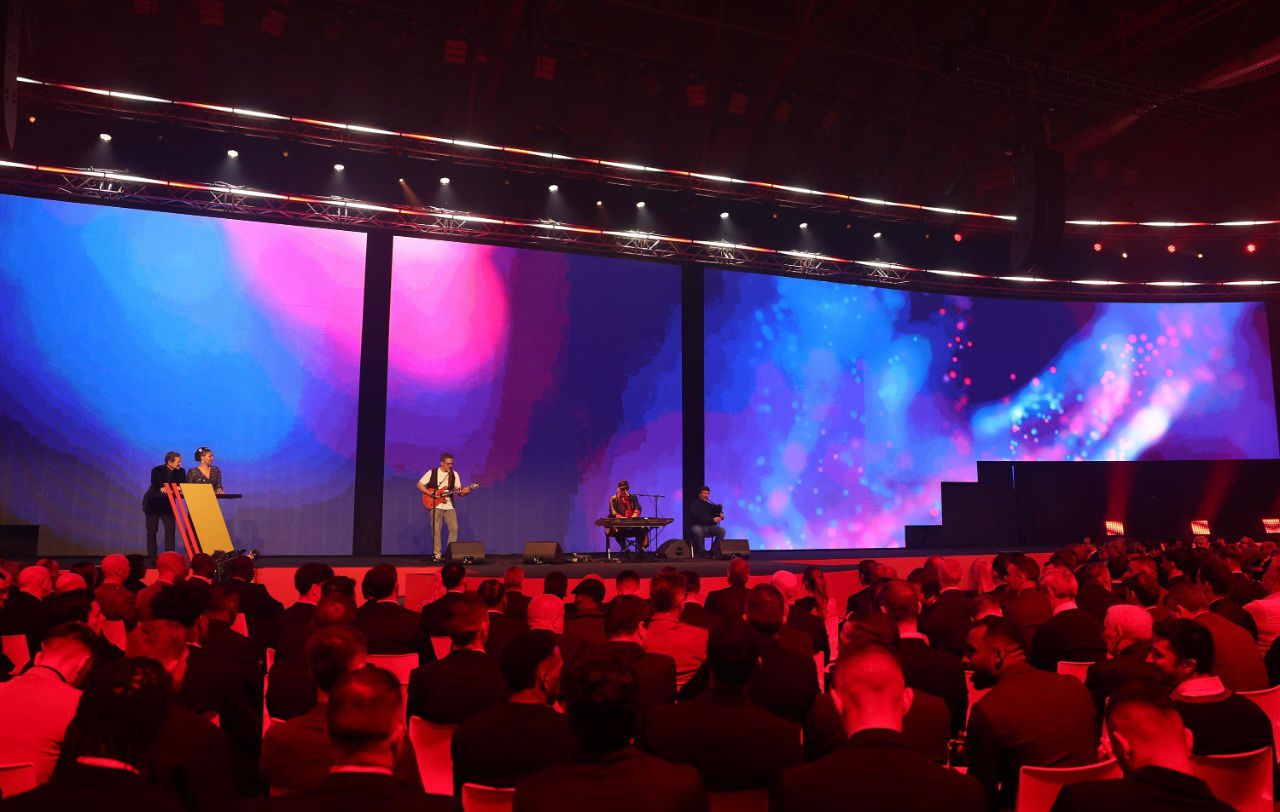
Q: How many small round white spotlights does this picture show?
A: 9